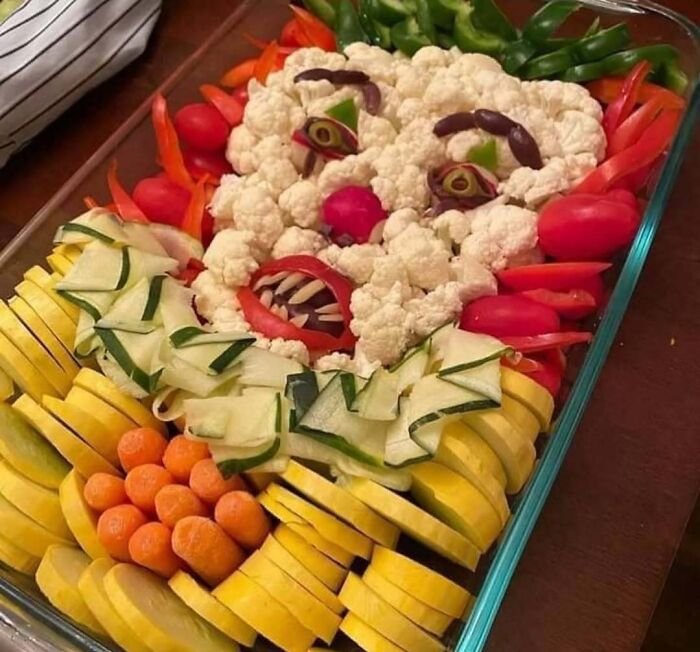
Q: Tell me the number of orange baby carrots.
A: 10